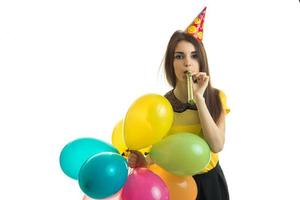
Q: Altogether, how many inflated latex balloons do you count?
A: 8